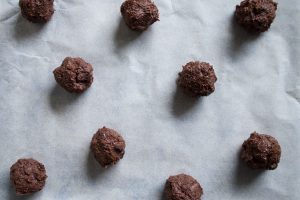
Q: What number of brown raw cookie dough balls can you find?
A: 9